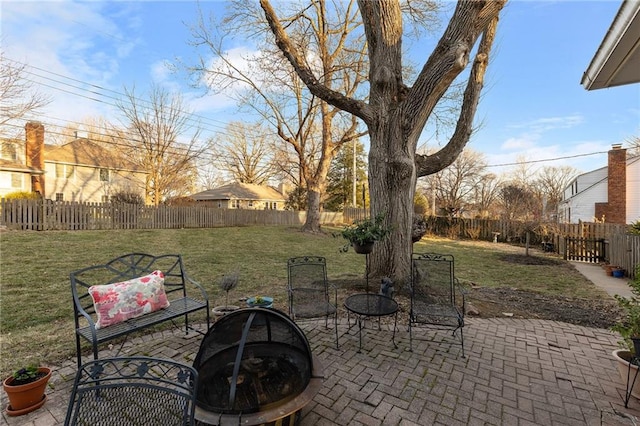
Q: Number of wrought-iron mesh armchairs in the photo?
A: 3